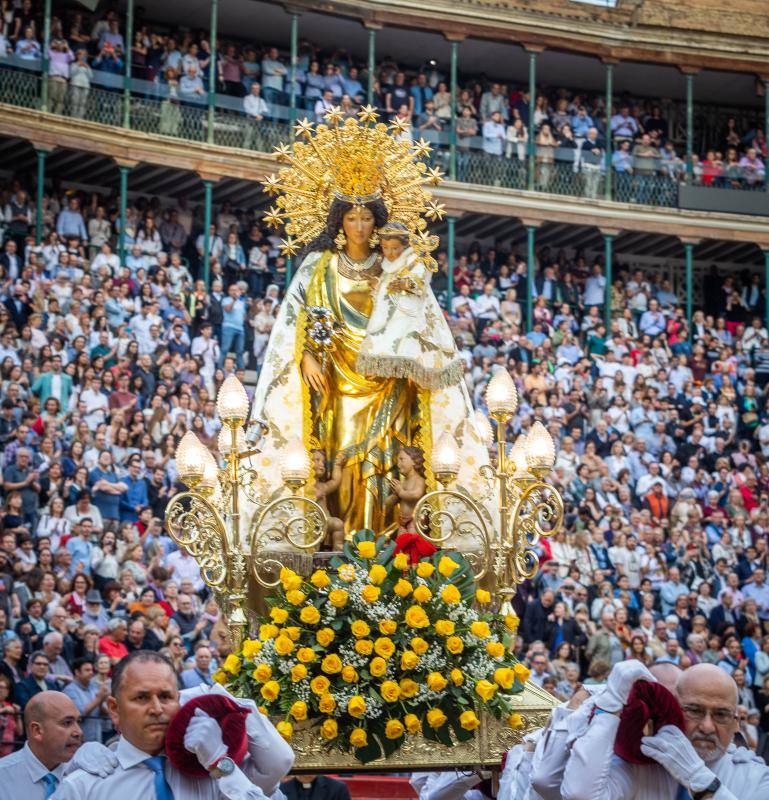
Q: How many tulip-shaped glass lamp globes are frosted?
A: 10